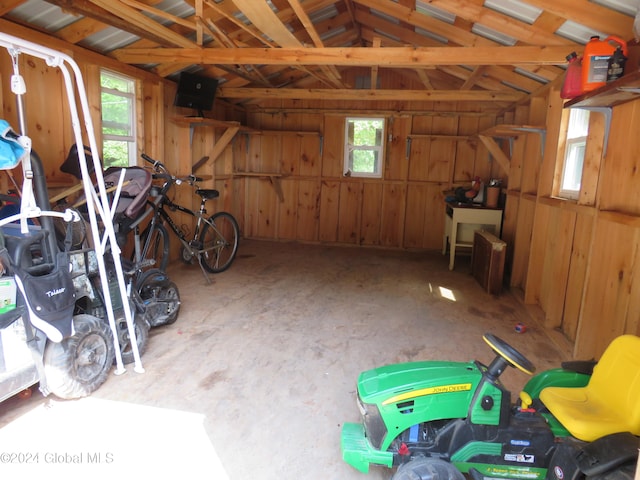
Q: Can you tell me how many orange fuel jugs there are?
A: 1